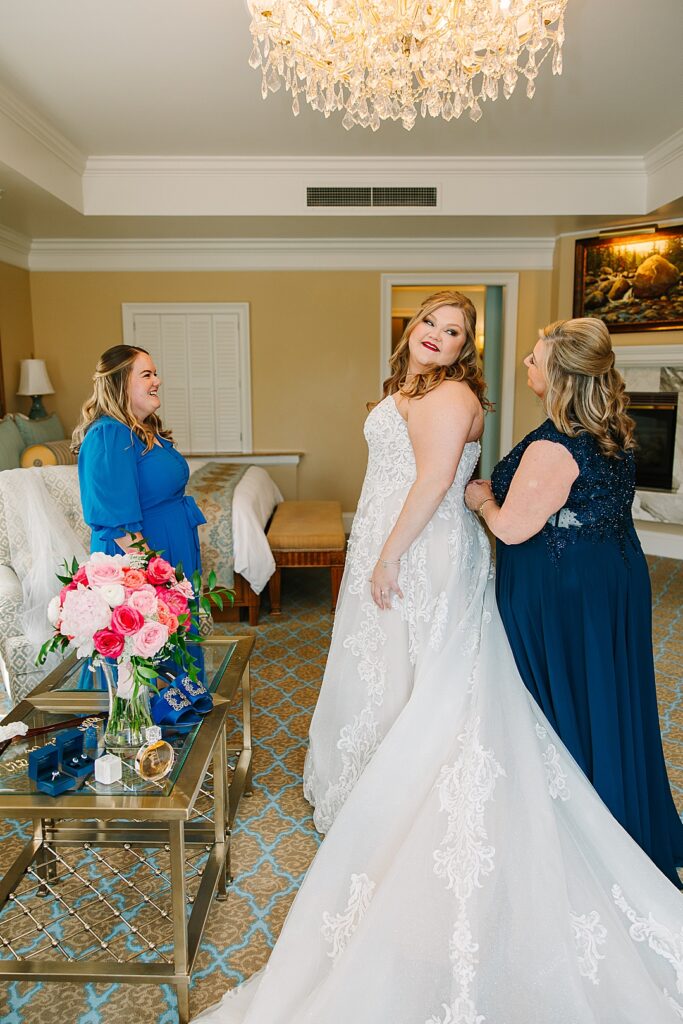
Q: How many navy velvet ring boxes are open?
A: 2